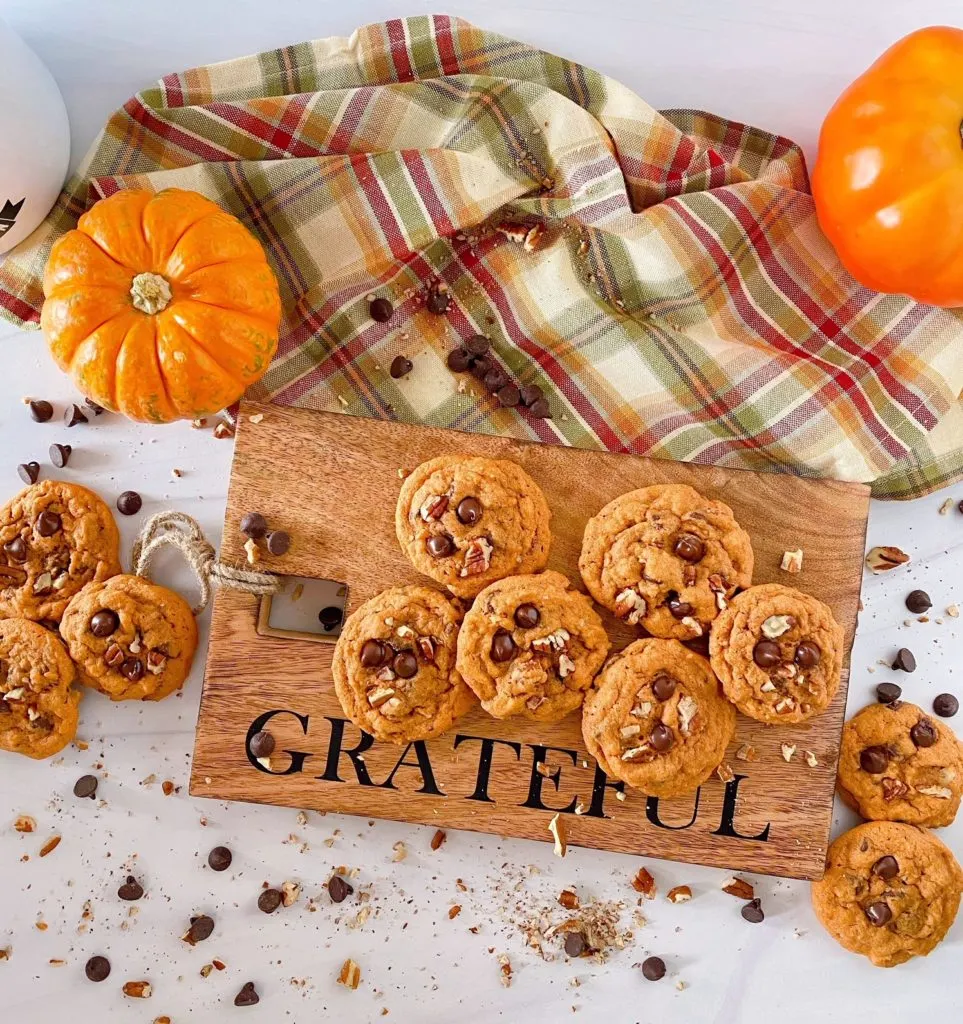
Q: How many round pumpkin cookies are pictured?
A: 11